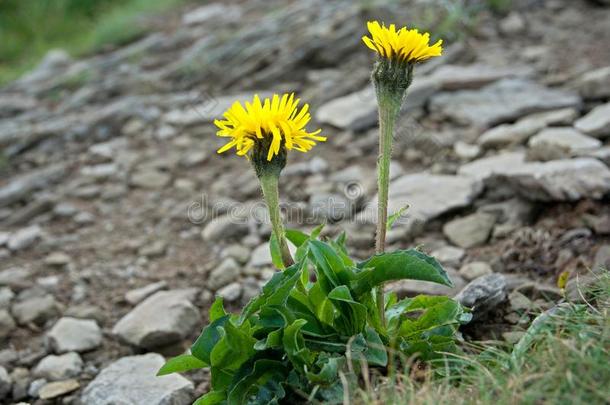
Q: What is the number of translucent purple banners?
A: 0